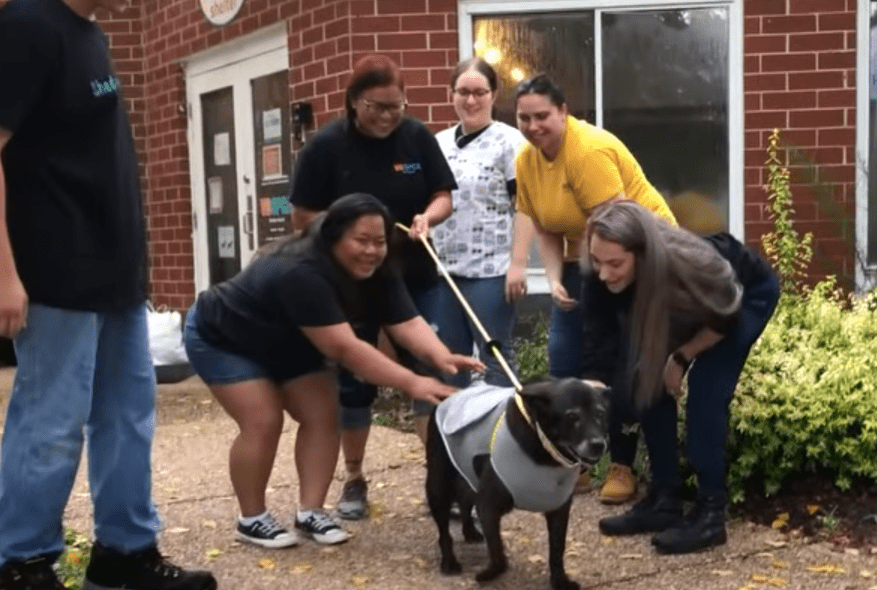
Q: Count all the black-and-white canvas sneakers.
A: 2